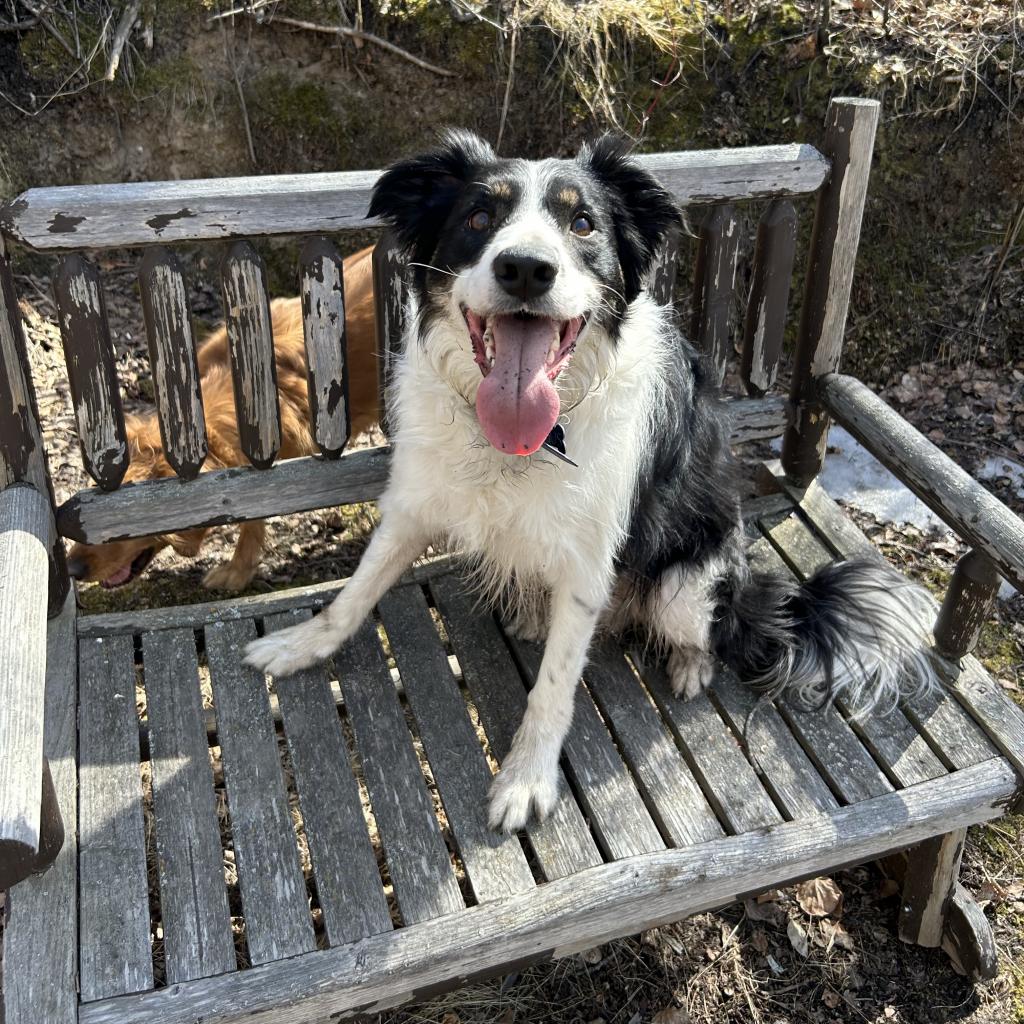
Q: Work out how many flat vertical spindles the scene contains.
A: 8